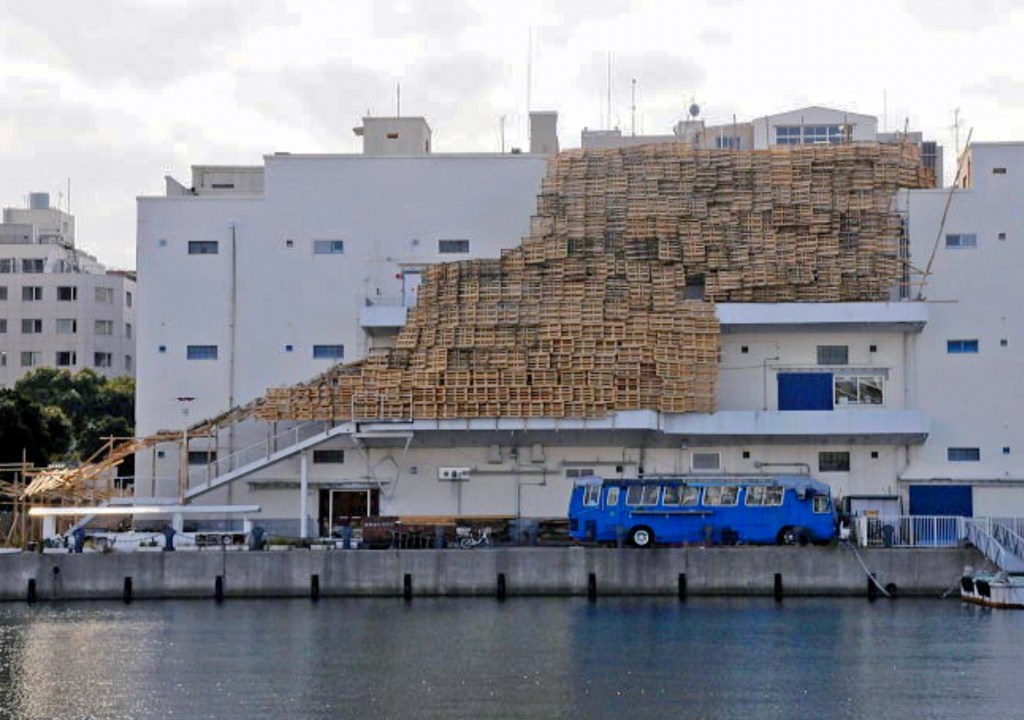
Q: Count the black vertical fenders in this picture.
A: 10